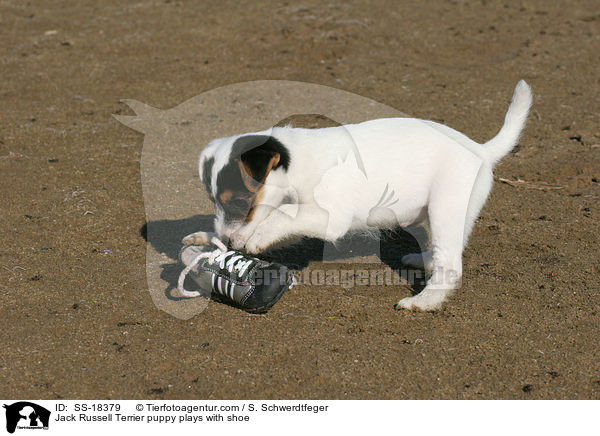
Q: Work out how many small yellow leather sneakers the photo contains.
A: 0